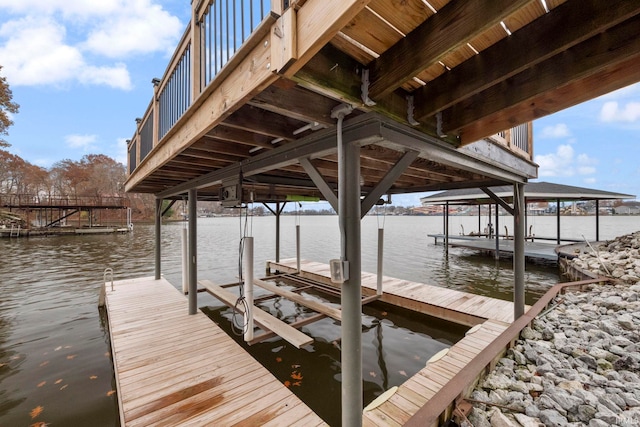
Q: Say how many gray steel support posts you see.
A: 5